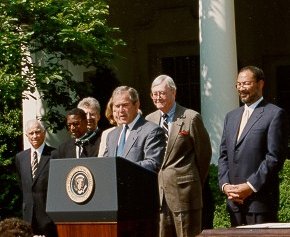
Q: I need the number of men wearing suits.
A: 6